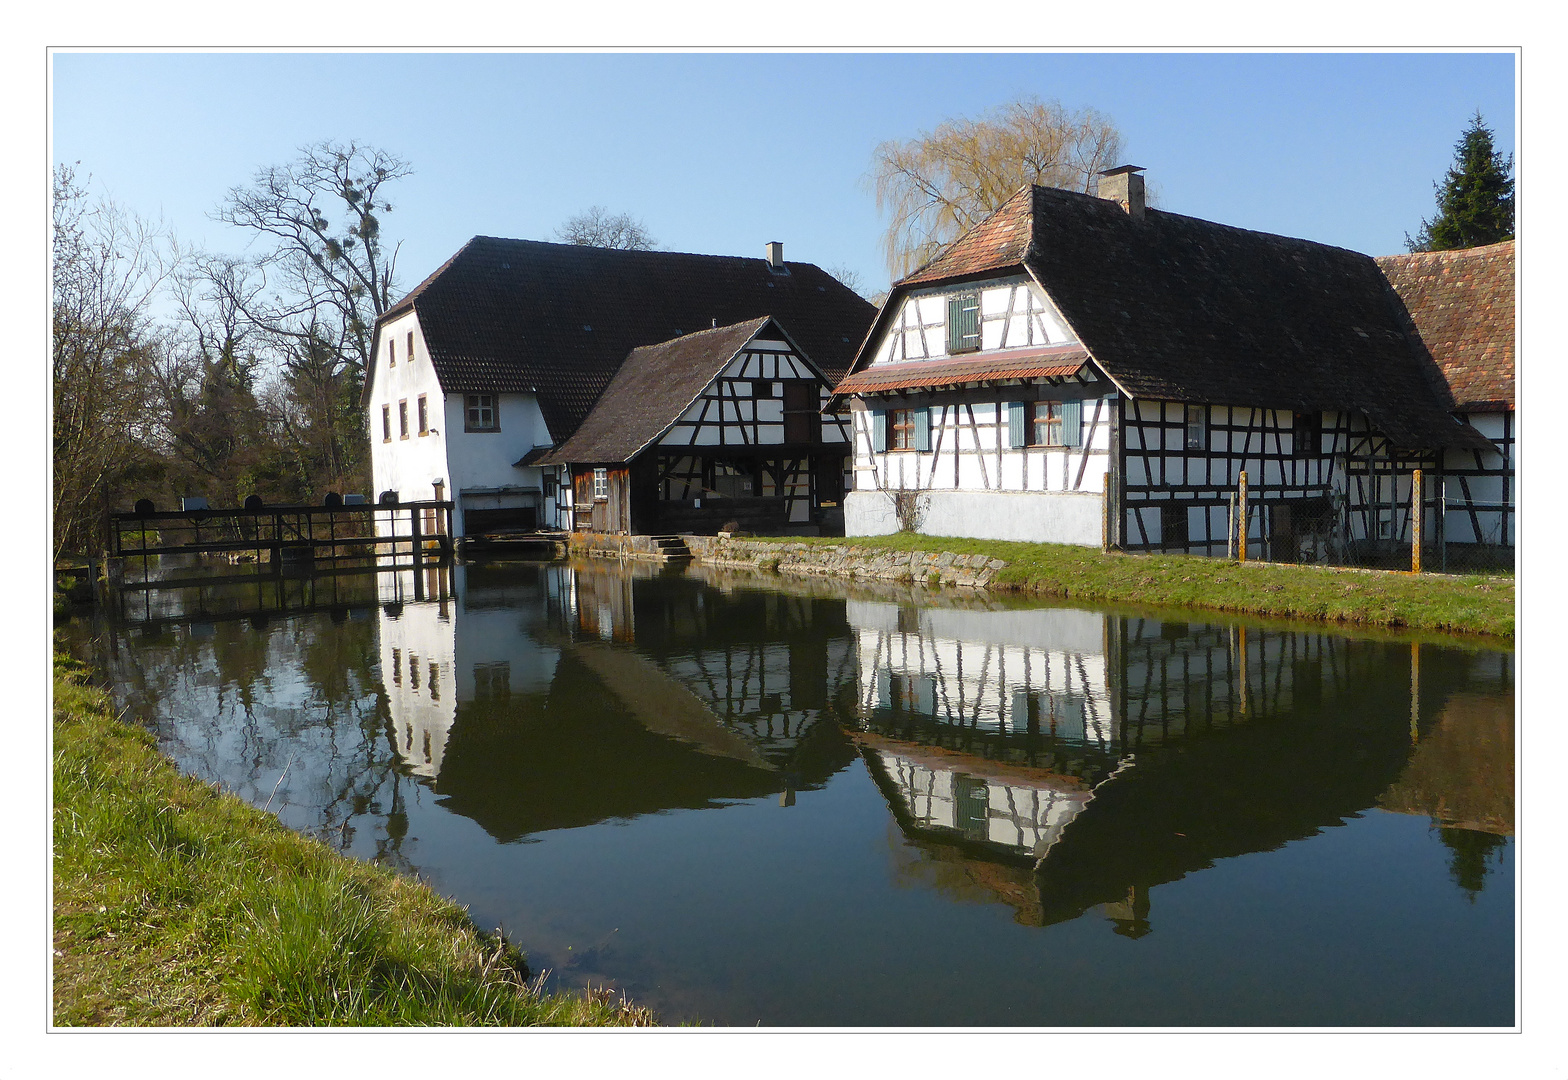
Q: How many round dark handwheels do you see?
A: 4